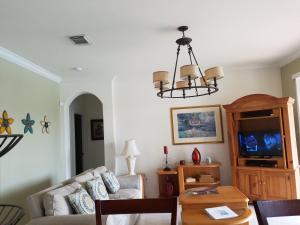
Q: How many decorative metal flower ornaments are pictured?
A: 3